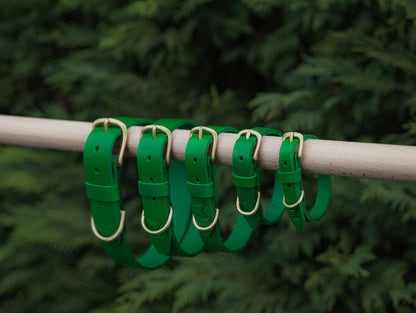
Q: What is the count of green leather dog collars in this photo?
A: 5